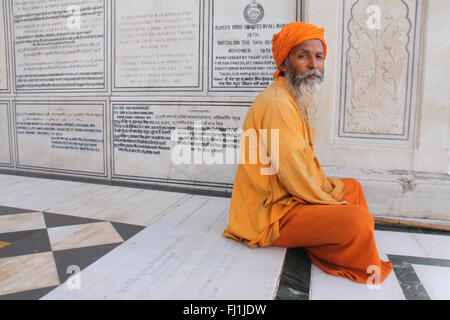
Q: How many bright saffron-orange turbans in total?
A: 1